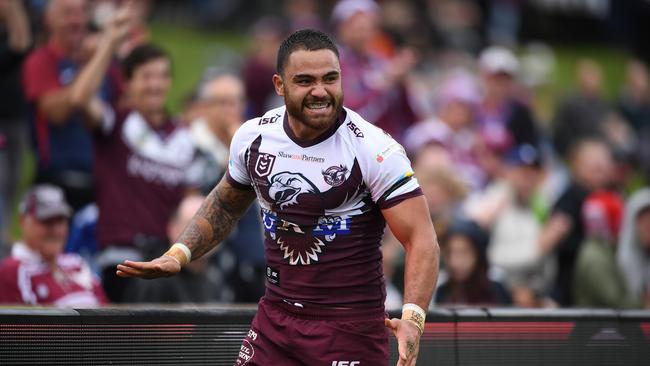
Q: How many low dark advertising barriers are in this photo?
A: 1